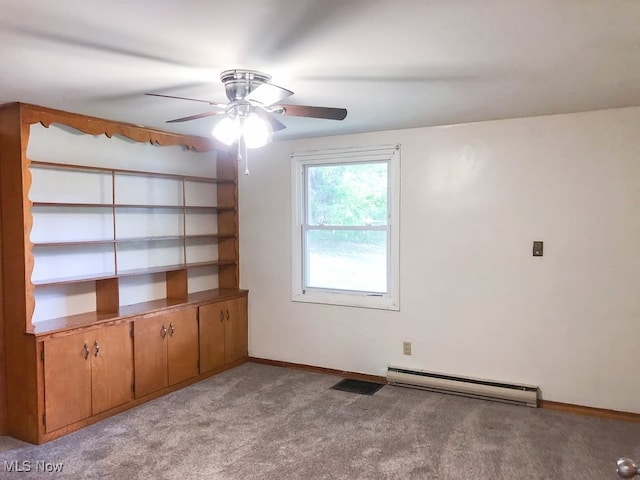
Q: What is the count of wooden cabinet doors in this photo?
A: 6